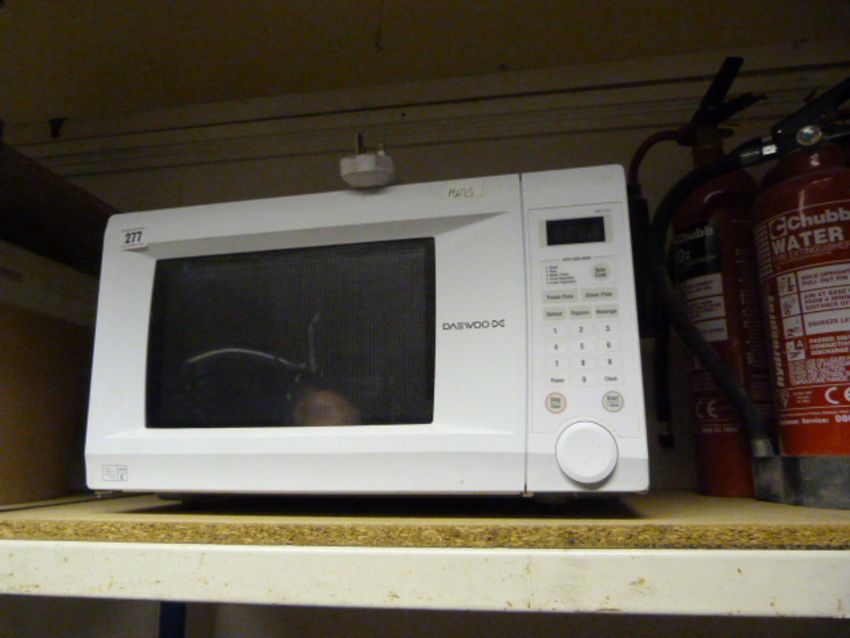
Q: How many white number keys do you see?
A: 10